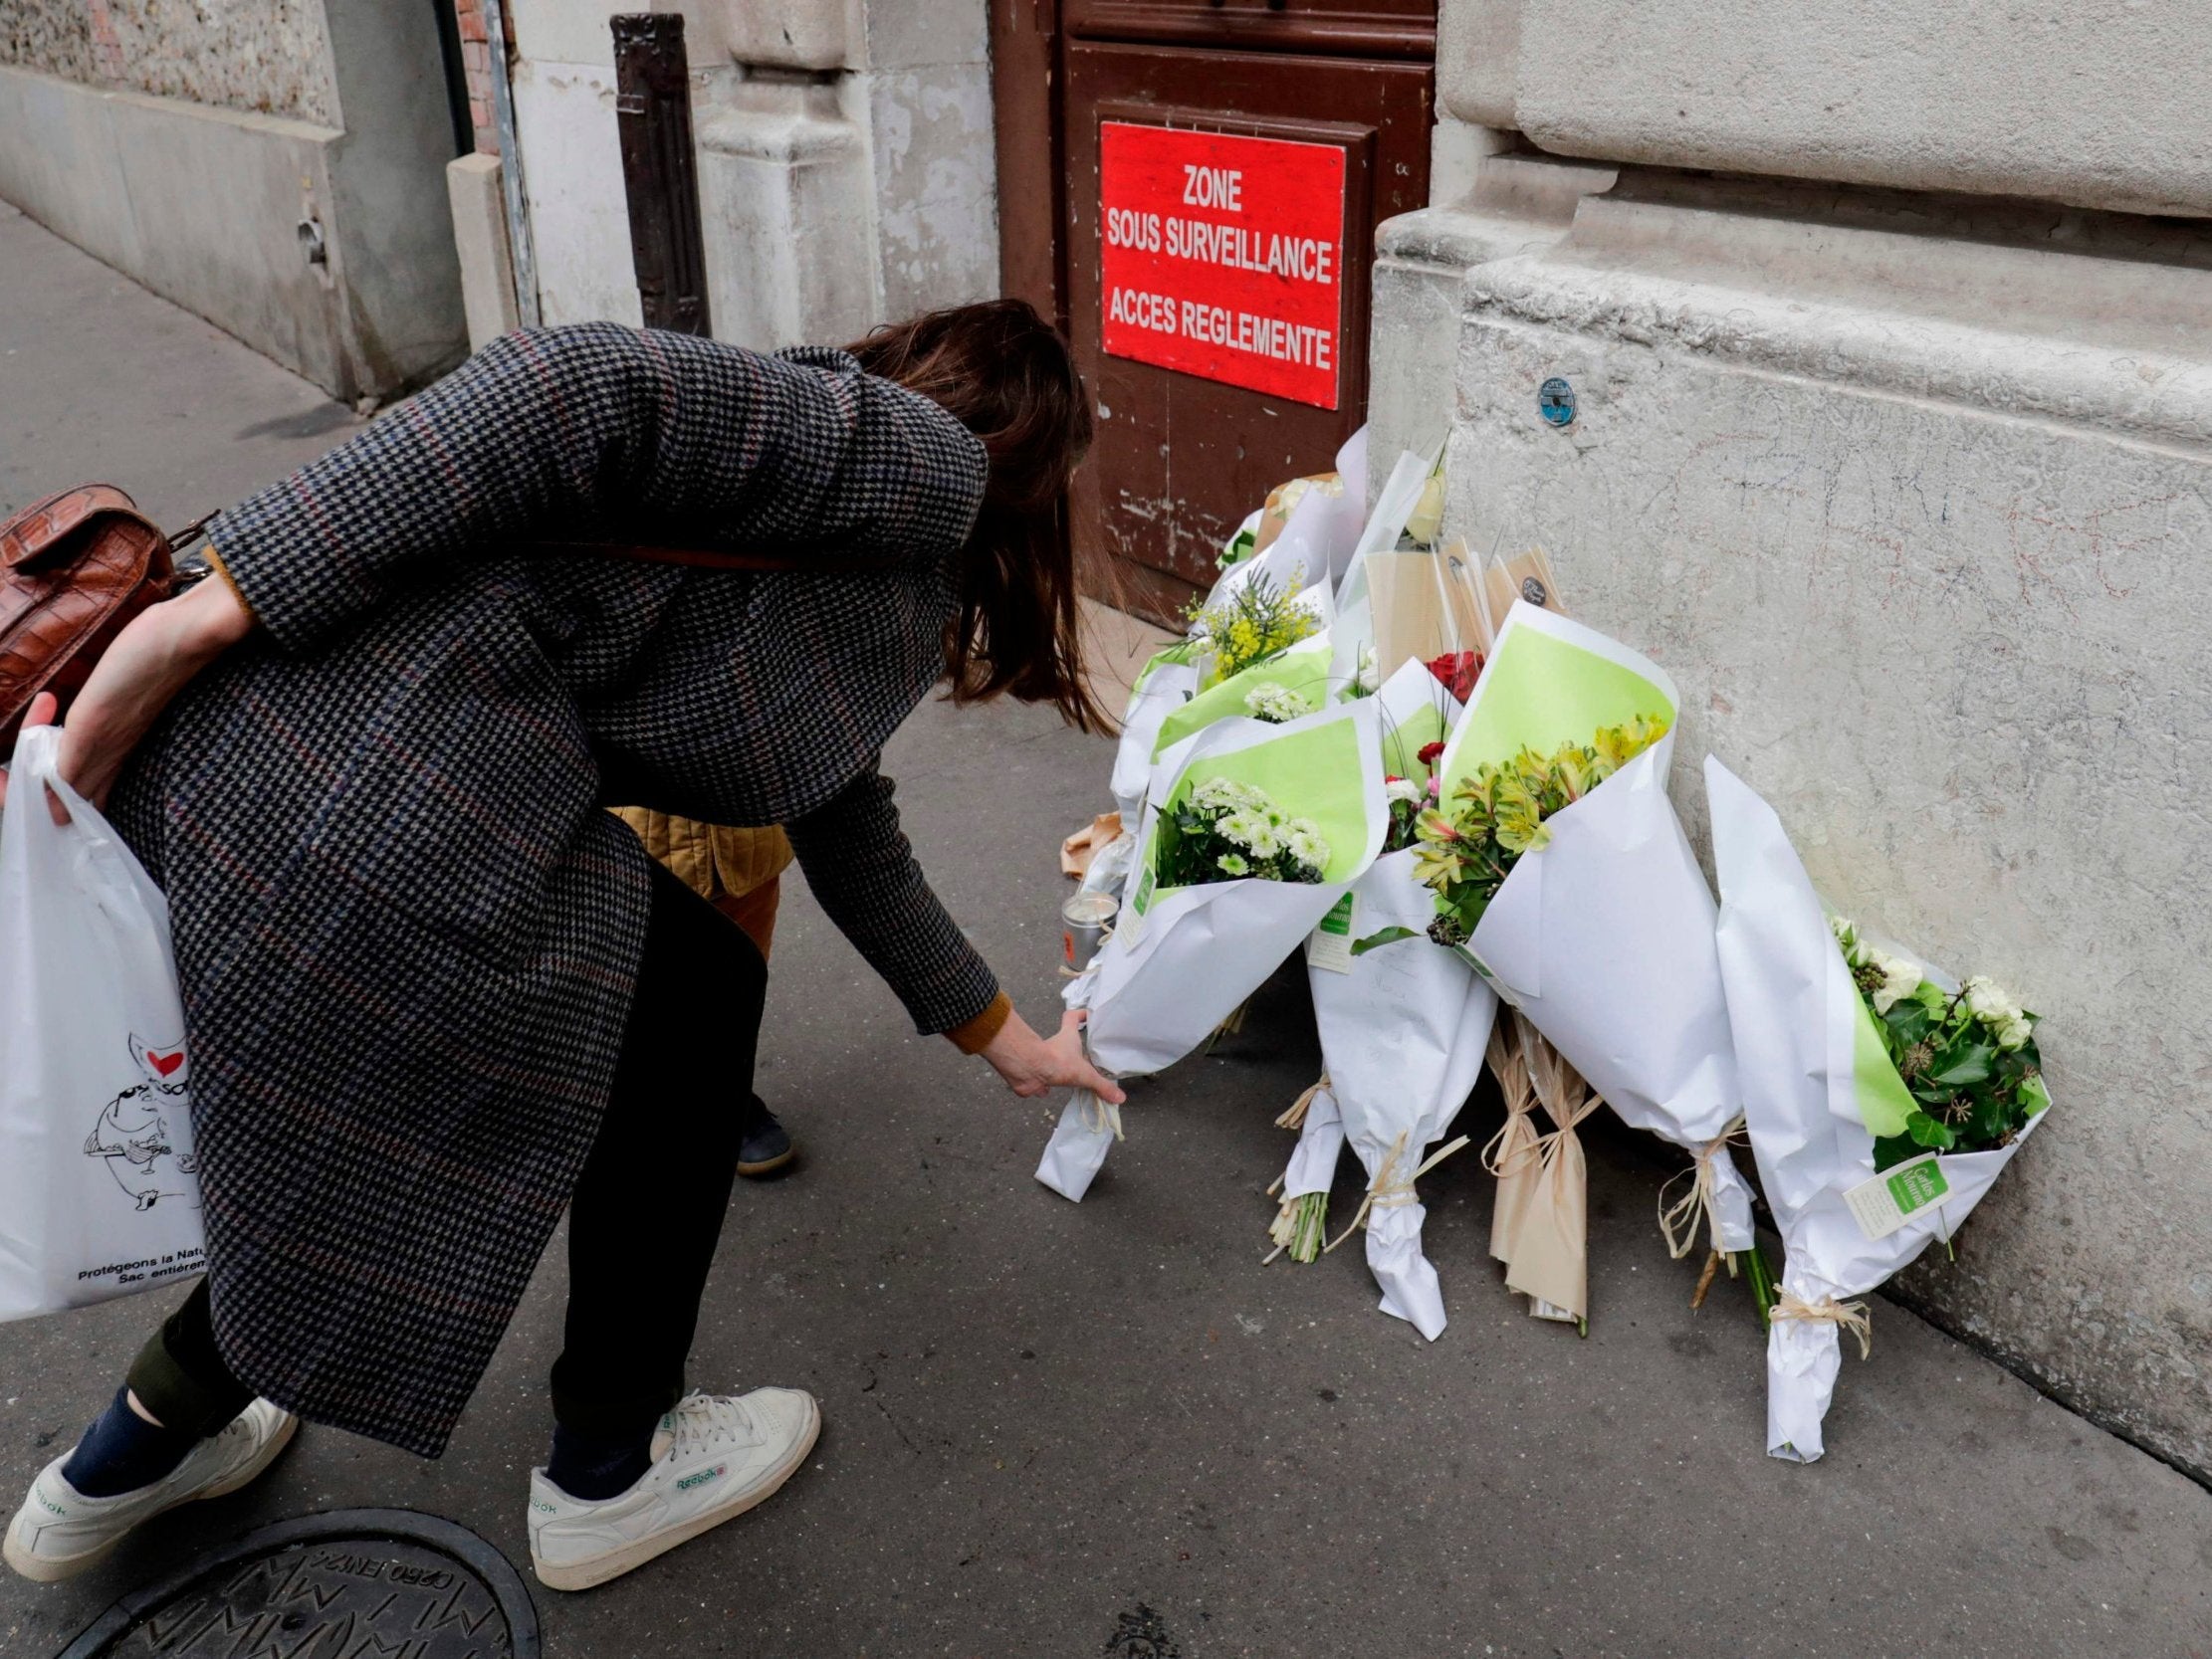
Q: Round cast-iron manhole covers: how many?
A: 1